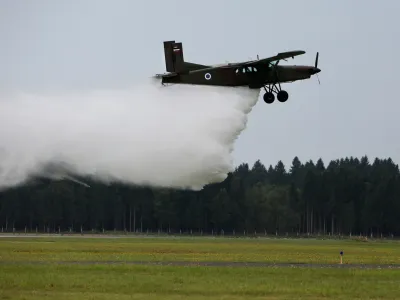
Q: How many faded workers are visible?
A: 0